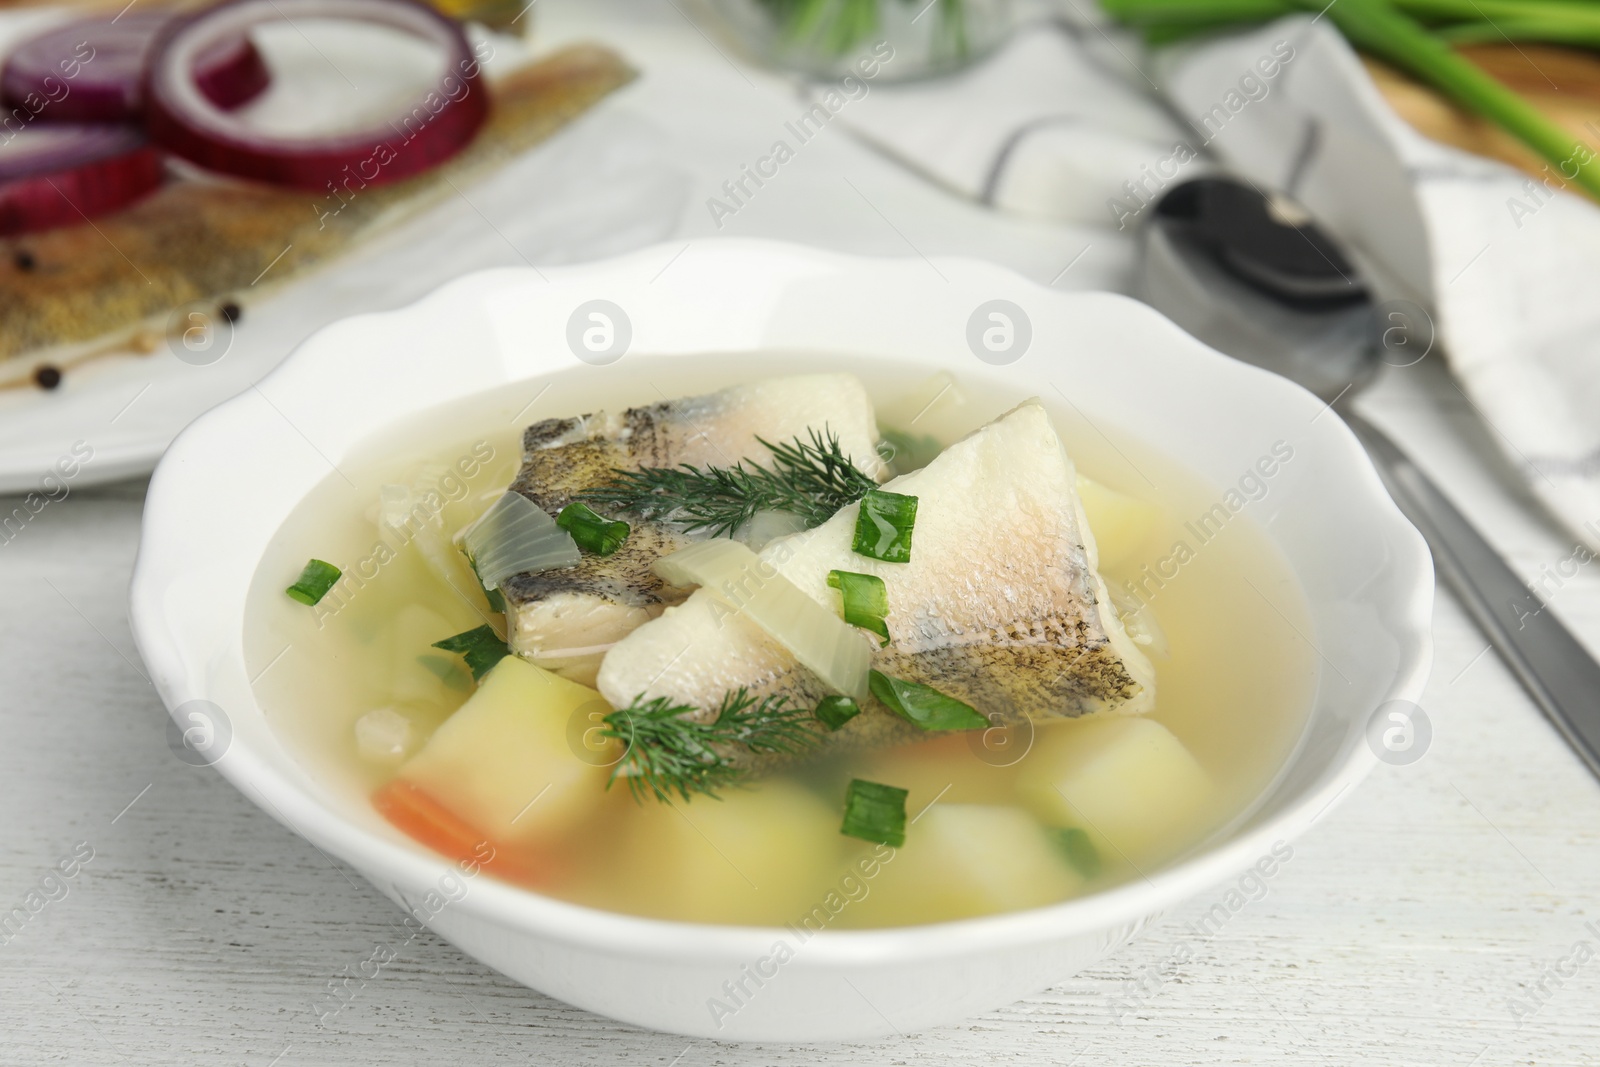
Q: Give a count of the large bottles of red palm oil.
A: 0